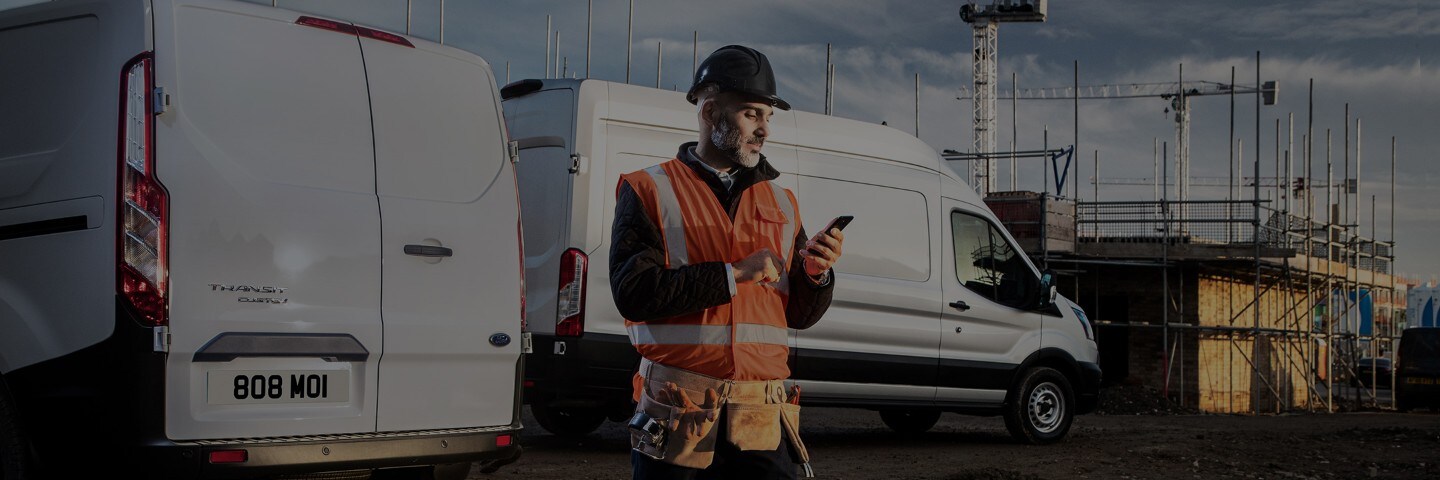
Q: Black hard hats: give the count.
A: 1